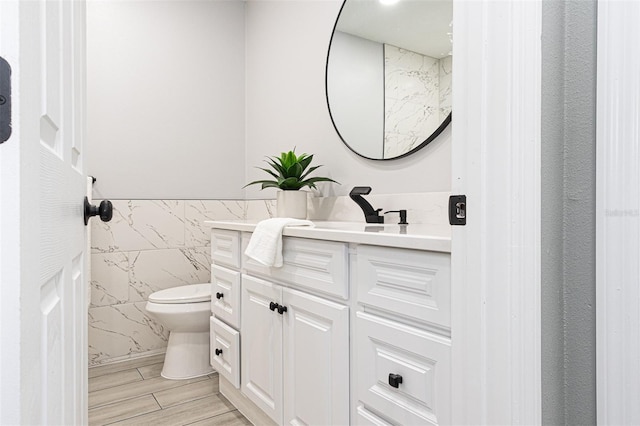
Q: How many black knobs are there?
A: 6